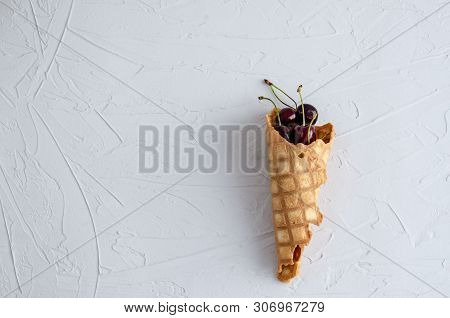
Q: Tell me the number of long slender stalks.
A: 5